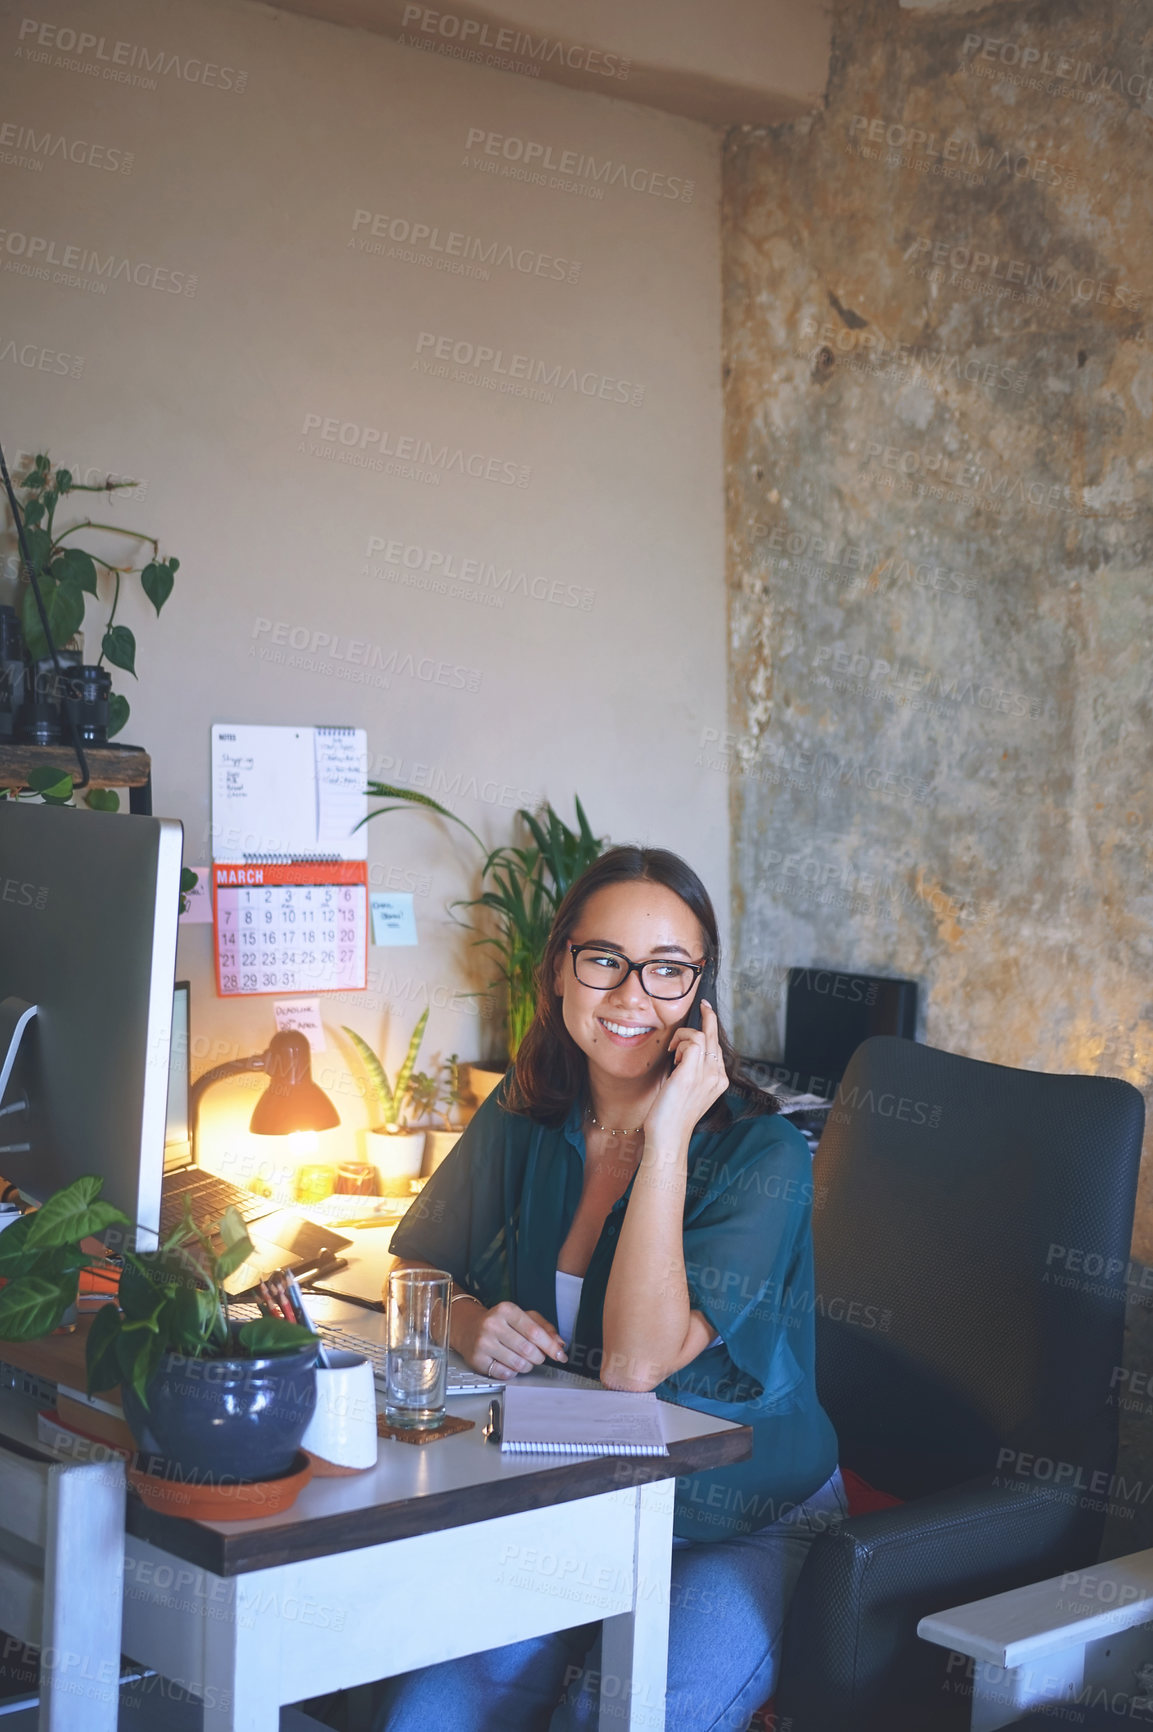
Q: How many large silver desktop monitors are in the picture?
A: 1